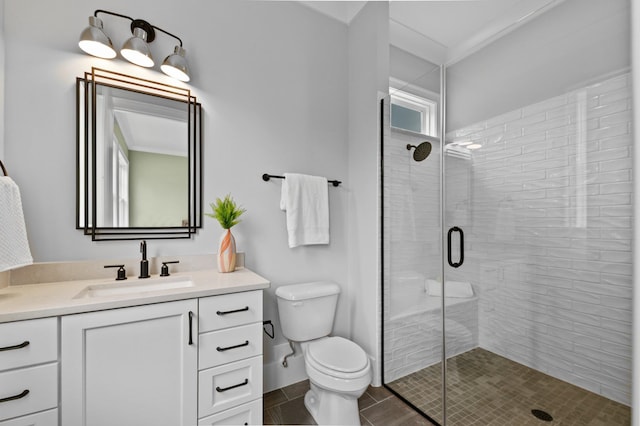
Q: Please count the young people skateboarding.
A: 0